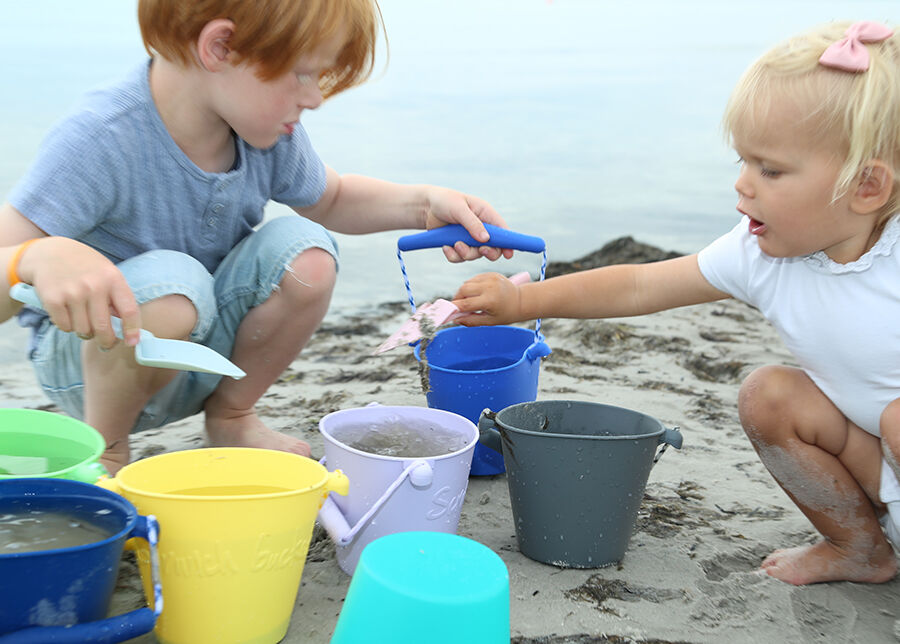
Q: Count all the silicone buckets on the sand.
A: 7